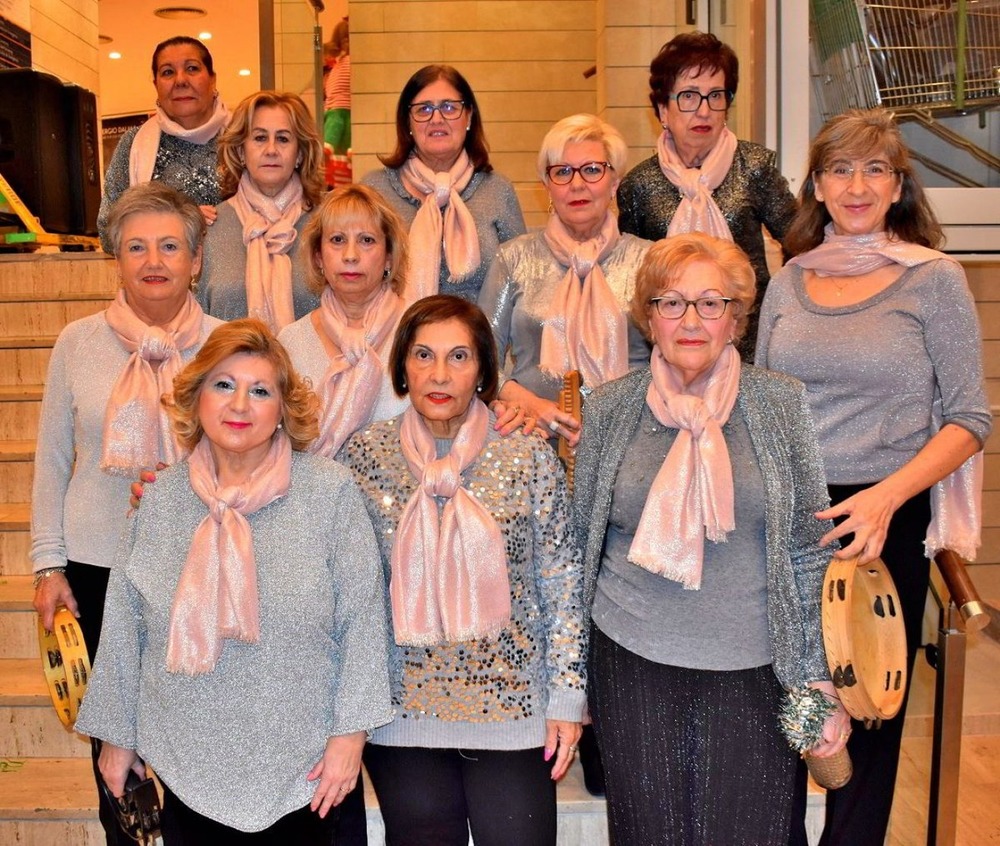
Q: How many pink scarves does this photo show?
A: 11